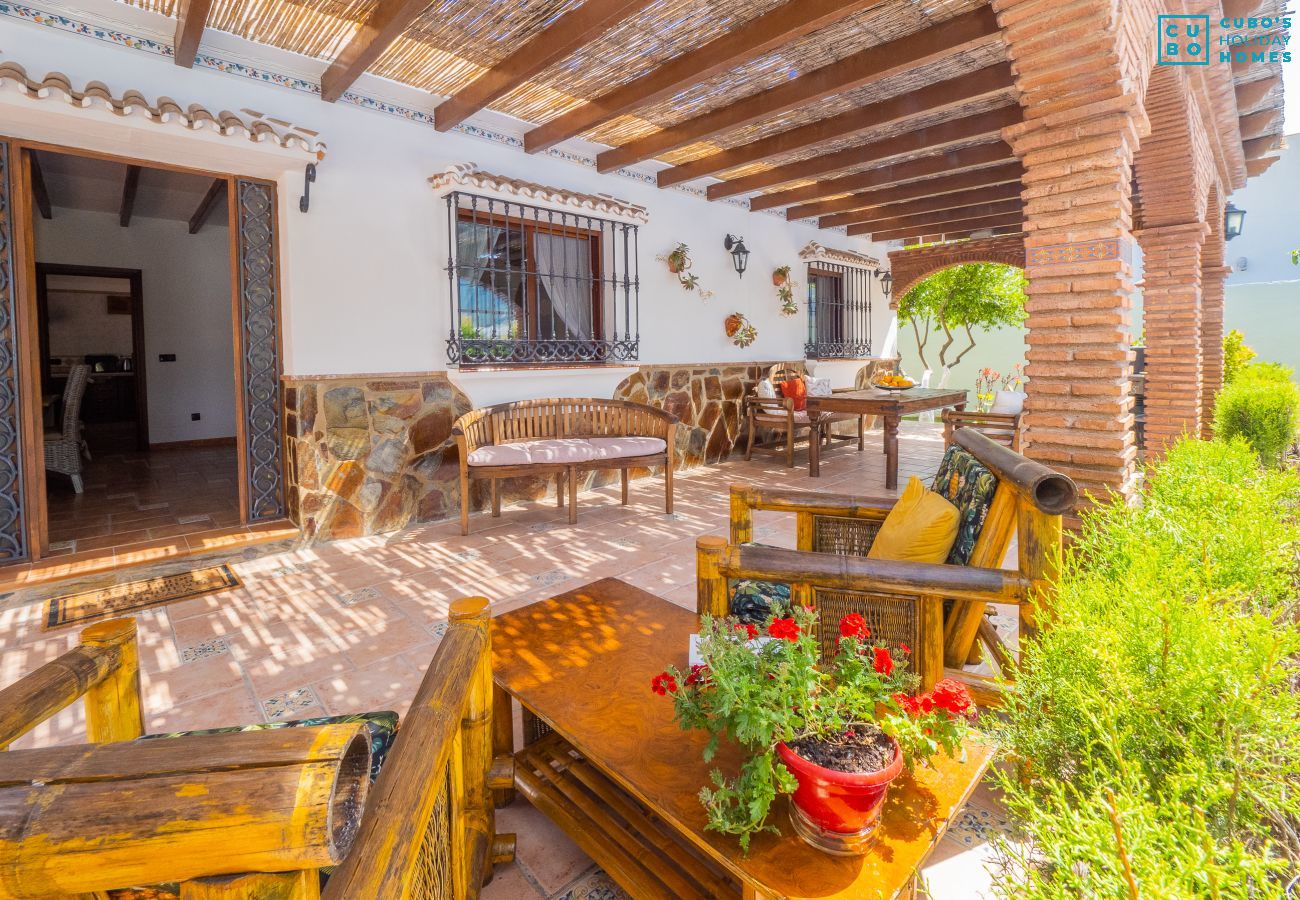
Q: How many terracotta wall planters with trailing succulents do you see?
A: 3